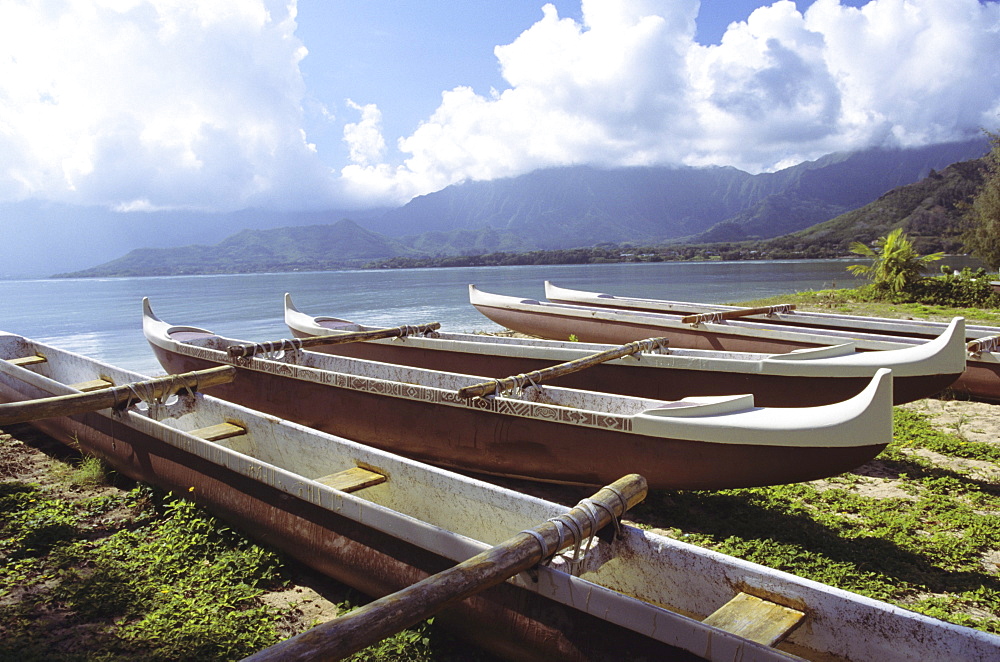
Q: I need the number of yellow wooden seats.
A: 5